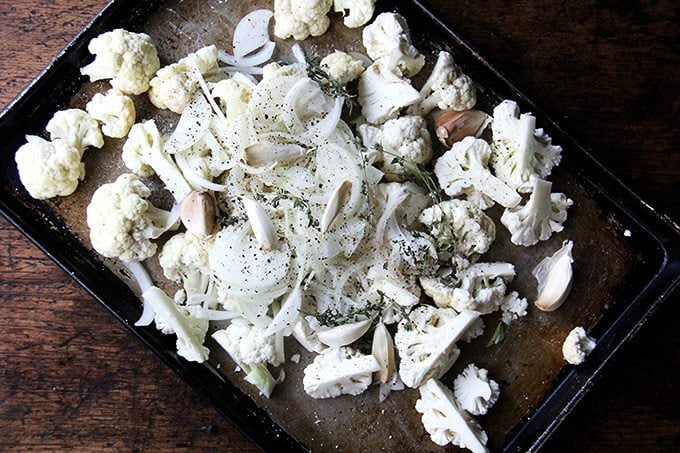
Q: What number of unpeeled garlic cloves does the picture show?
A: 8